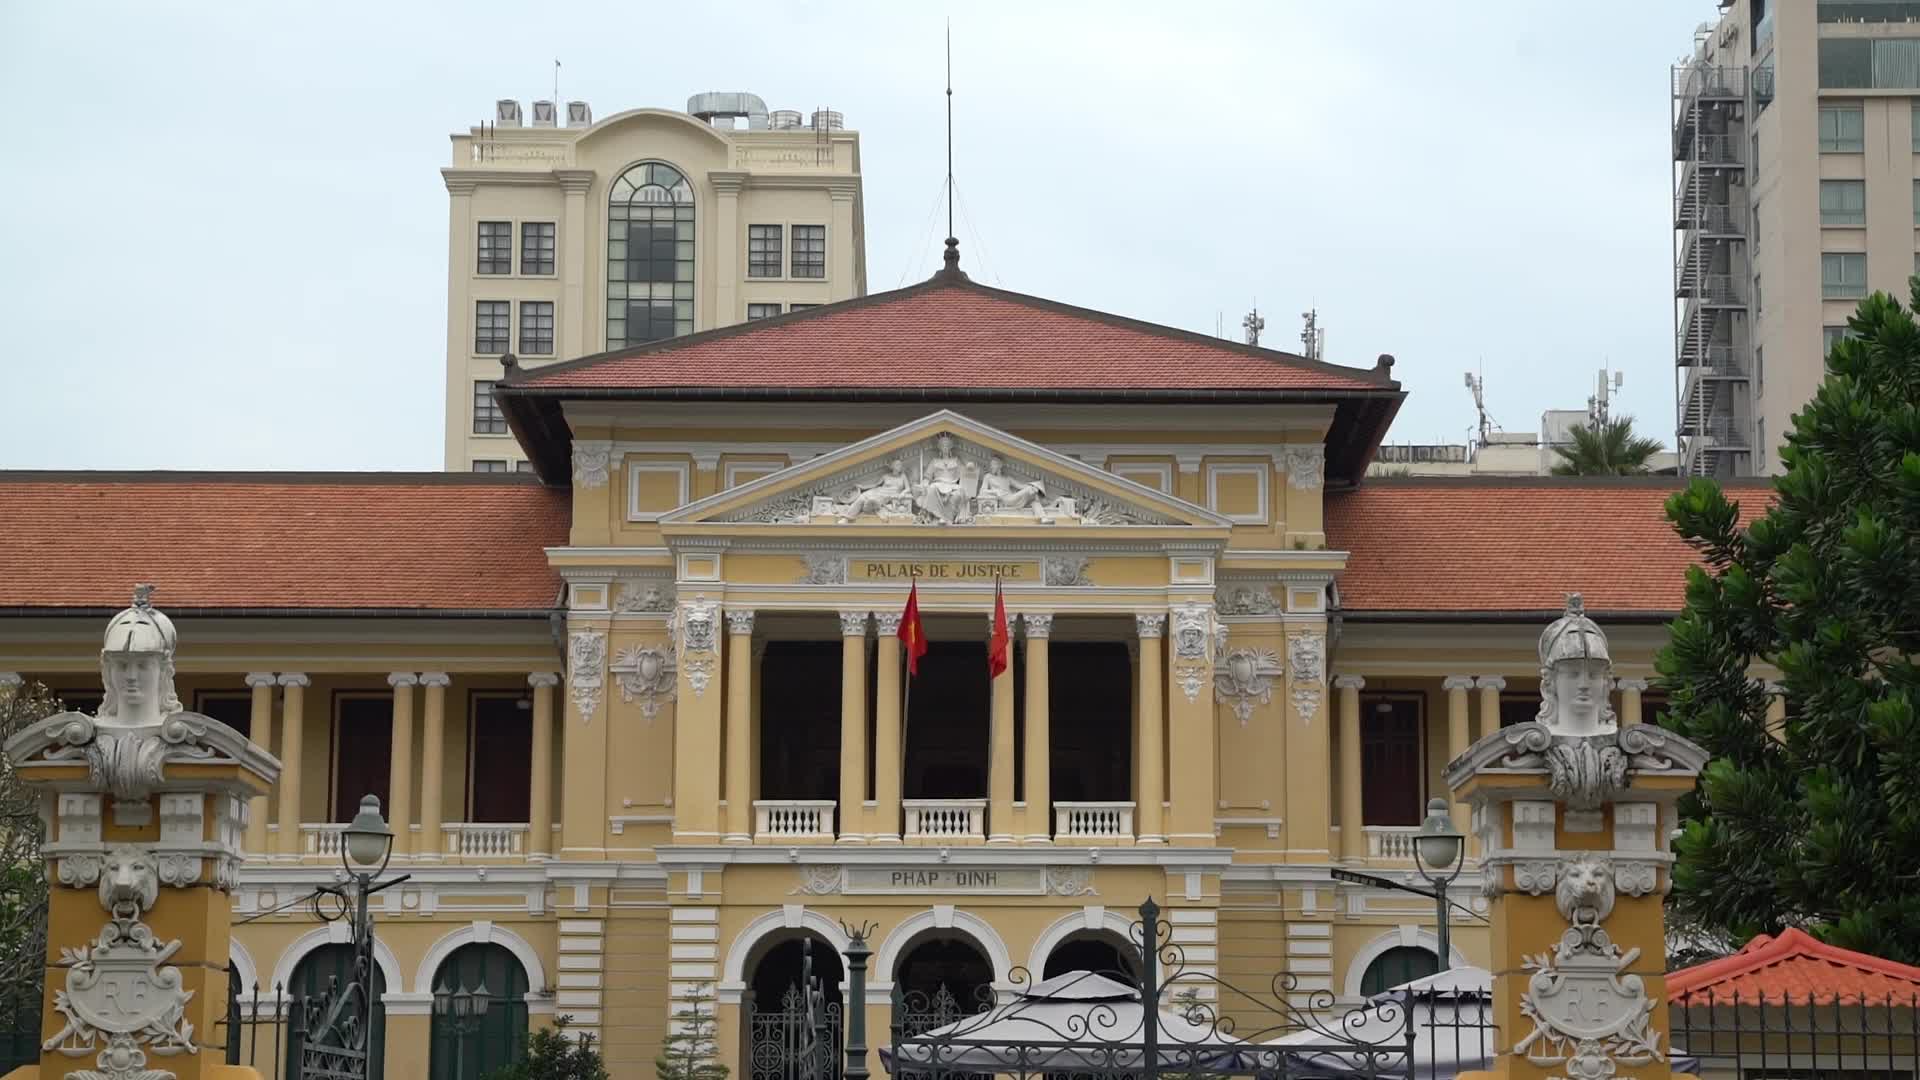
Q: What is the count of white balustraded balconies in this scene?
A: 6